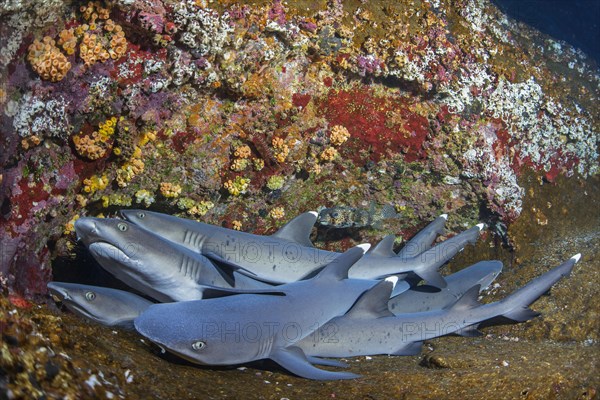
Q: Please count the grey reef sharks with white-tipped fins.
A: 5